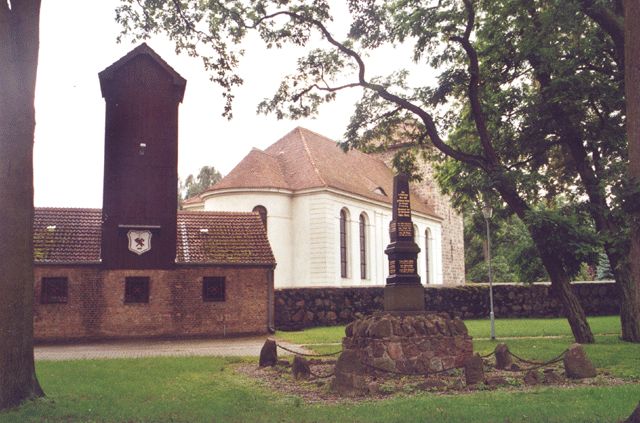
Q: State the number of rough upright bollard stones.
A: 6